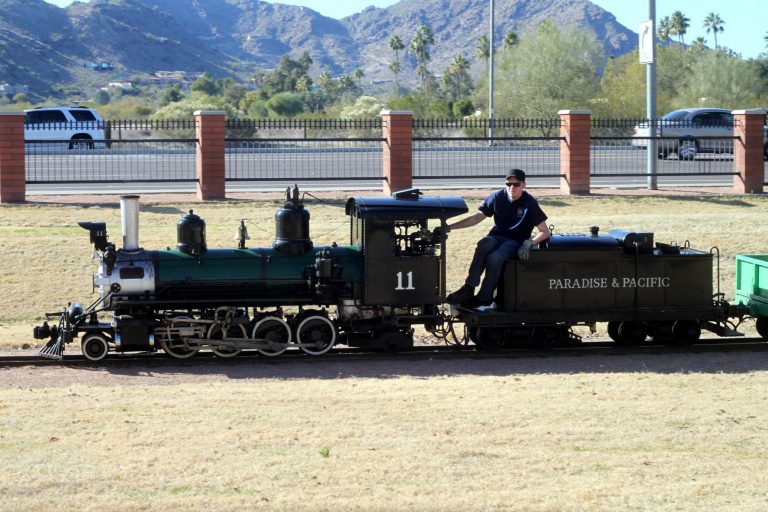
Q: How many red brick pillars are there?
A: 5